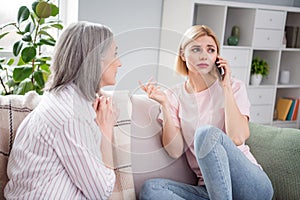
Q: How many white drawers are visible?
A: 6